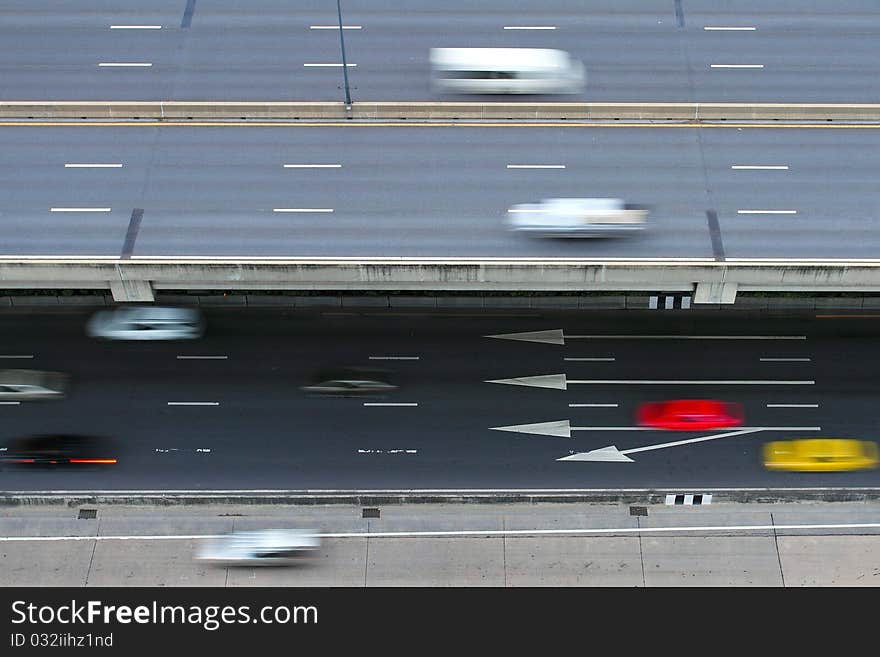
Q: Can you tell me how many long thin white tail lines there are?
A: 4